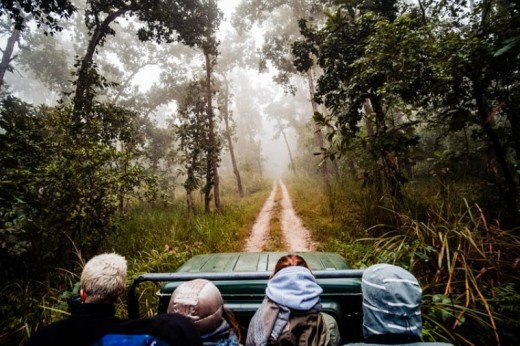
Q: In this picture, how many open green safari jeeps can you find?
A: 1